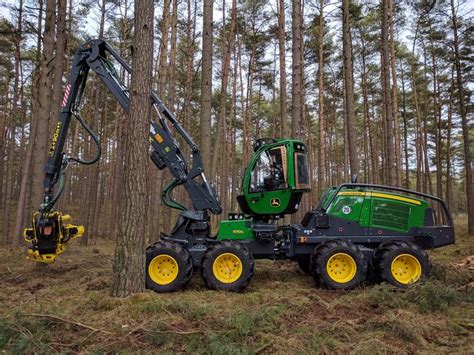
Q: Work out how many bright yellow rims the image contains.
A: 4